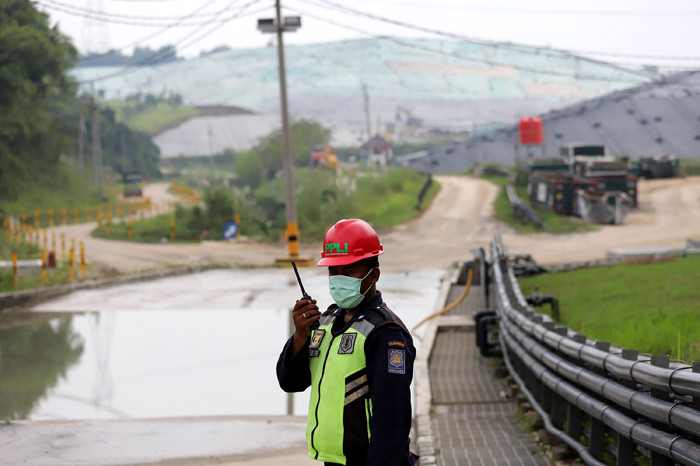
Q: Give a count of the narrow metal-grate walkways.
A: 1